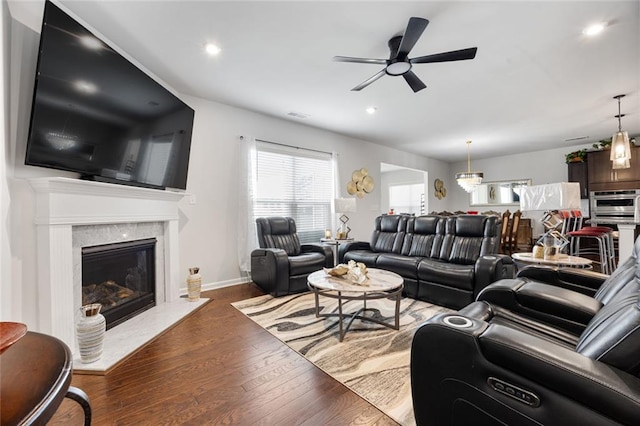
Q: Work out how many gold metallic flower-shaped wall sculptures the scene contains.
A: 2